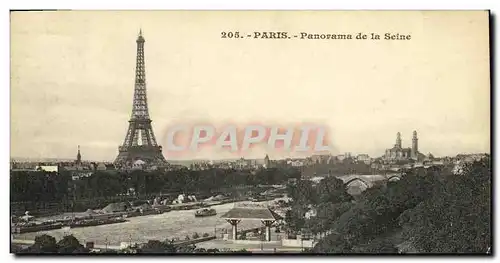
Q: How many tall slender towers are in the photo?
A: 3